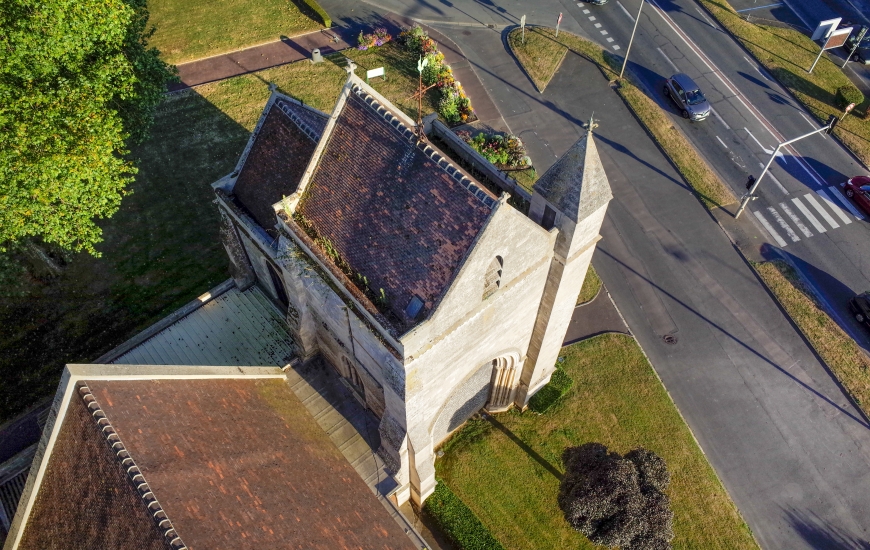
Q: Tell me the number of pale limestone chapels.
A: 1